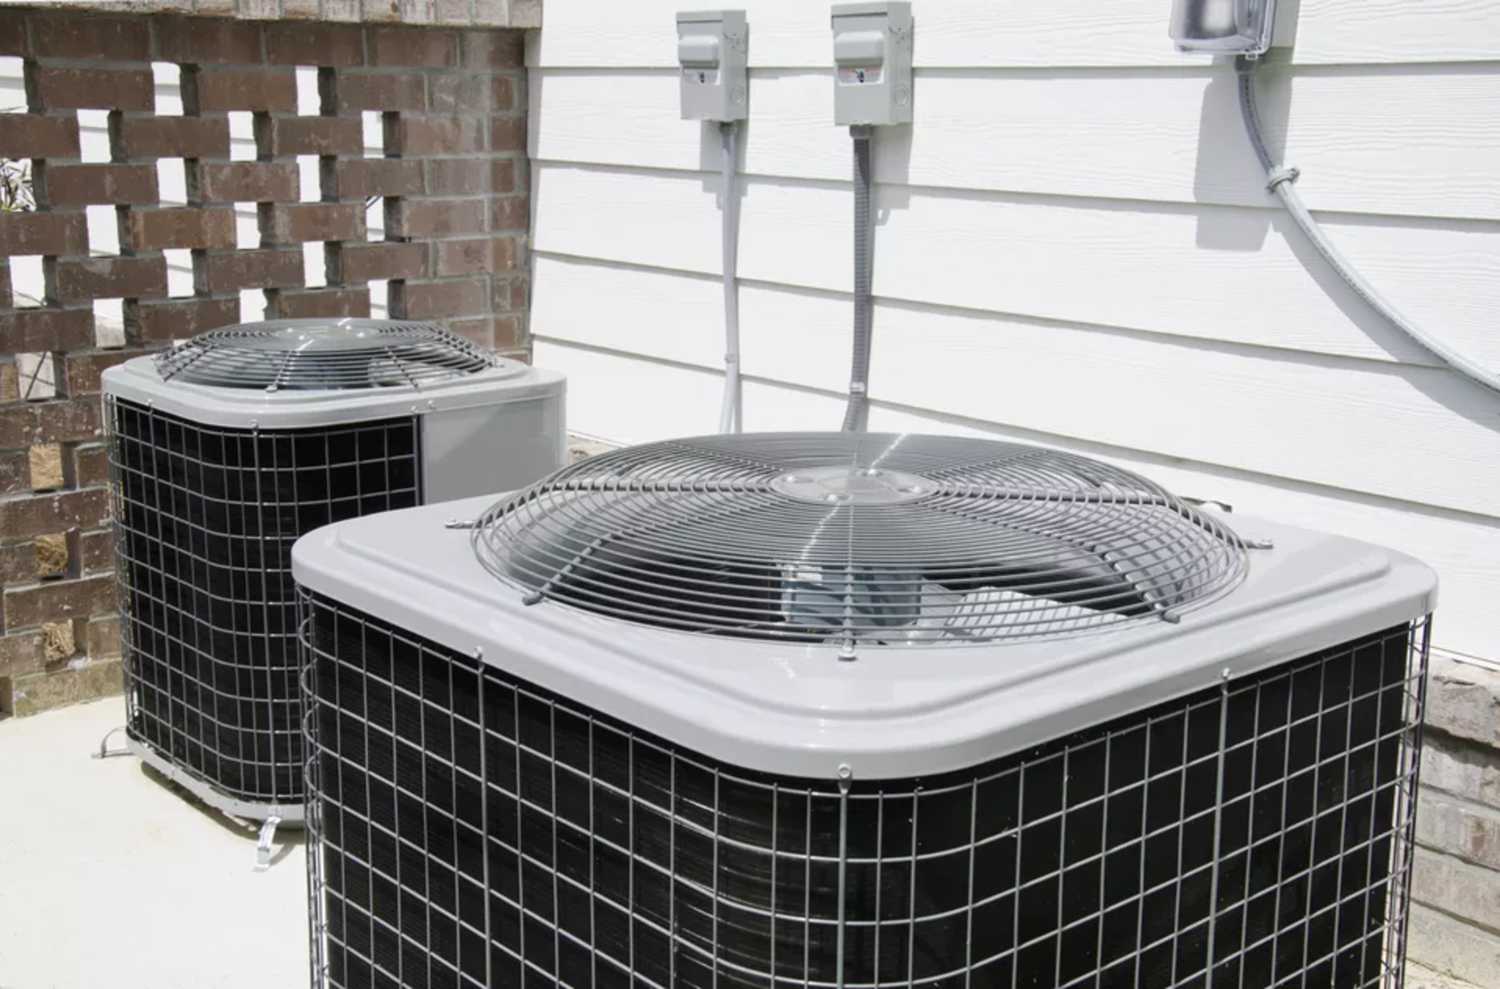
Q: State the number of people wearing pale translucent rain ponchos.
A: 0